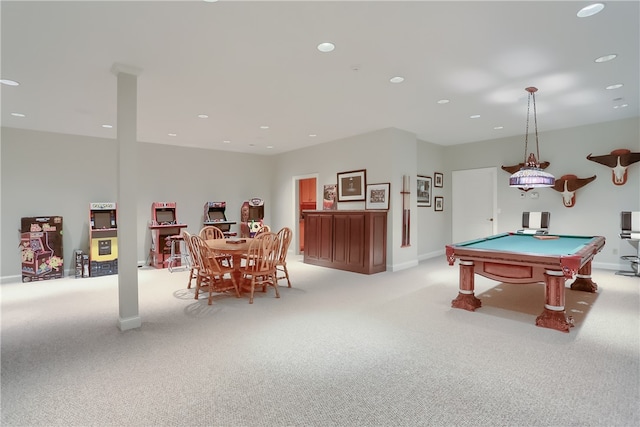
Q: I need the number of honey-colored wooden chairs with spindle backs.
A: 6